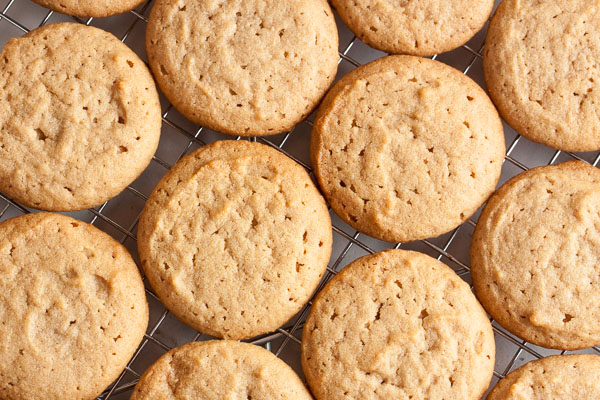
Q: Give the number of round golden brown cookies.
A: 12